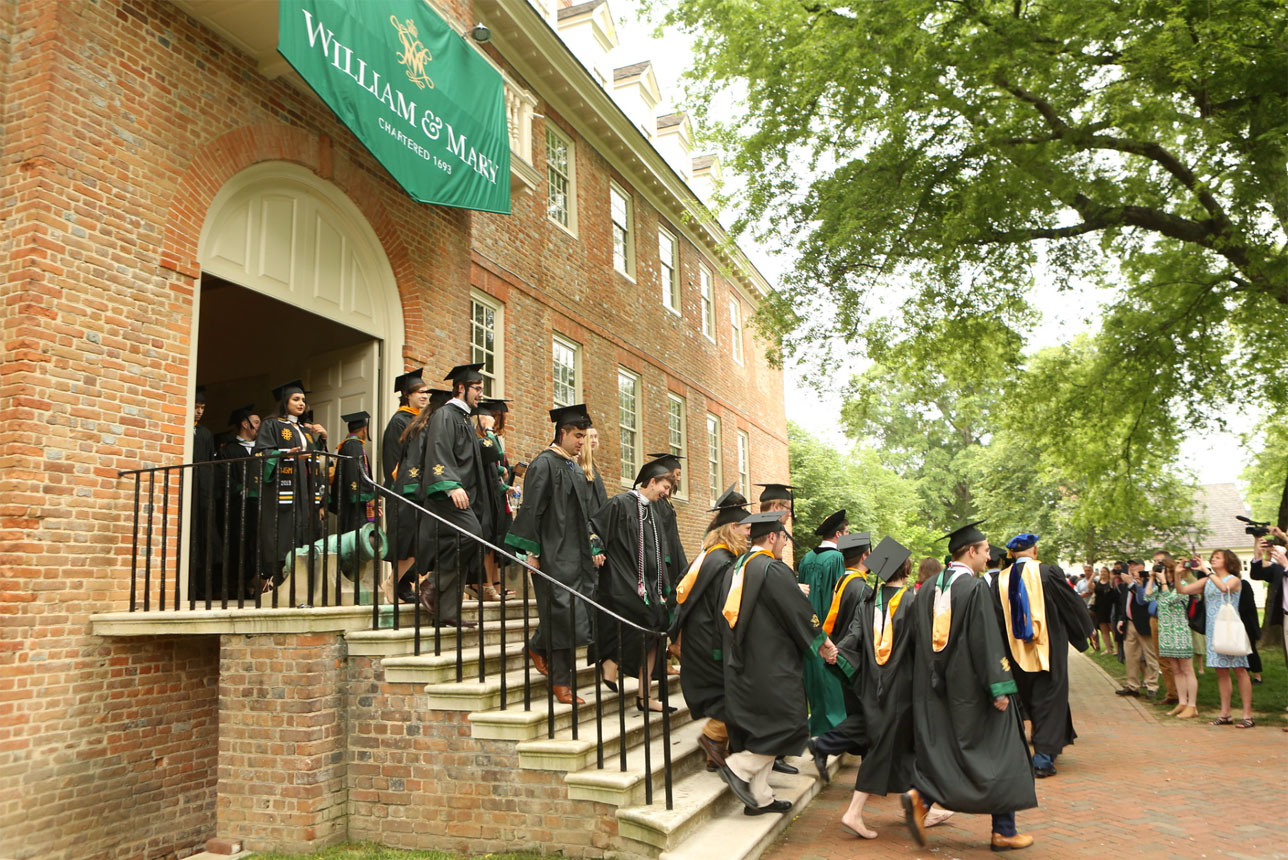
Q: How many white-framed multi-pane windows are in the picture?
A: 11